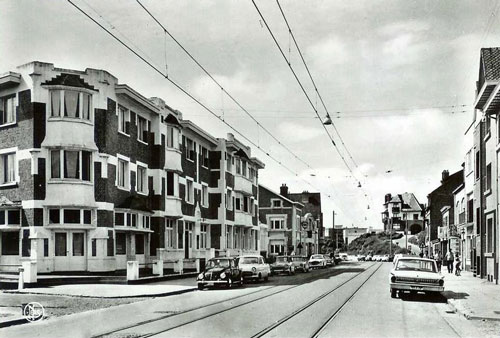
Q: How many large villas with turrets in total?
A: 1